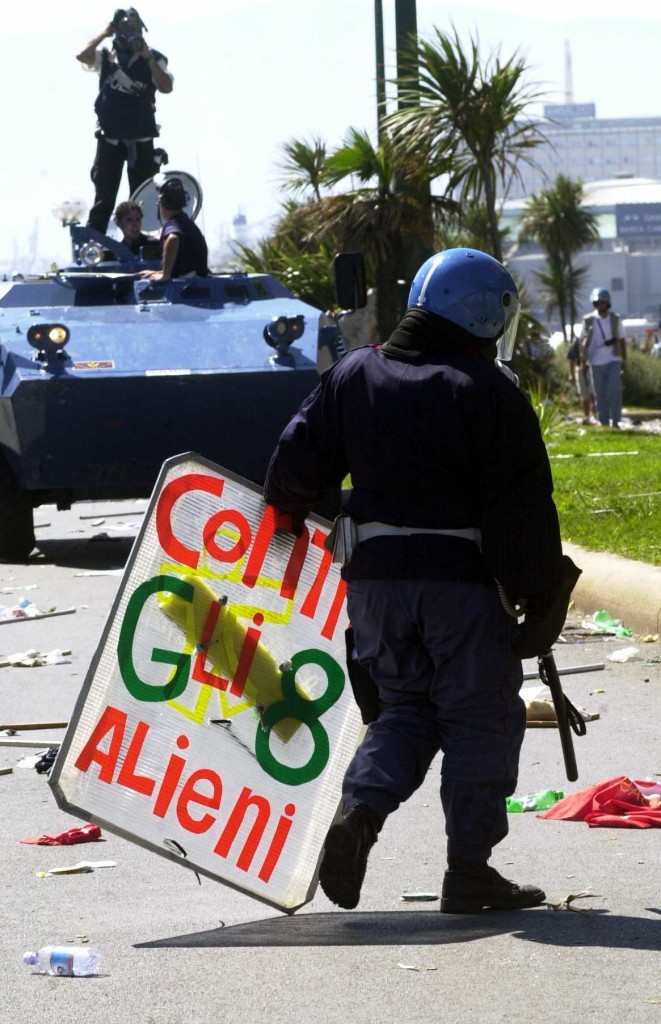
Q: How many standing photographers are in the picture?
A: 1